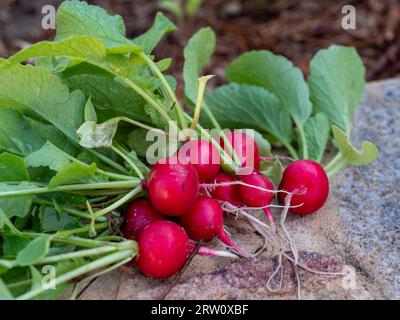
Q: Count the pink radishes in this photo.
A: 9